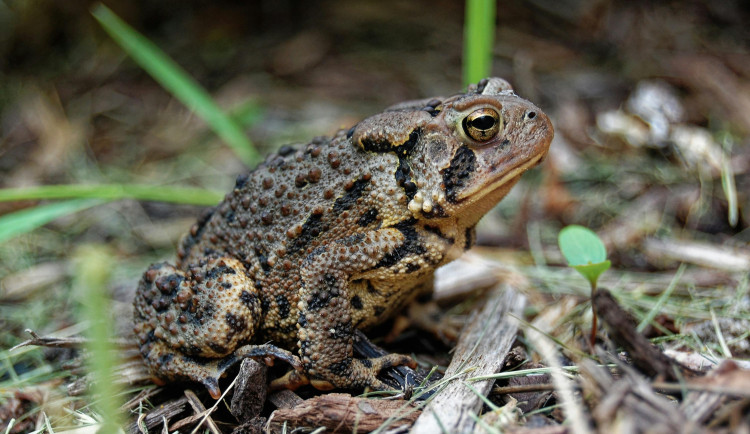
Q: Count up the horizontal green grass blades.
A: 2